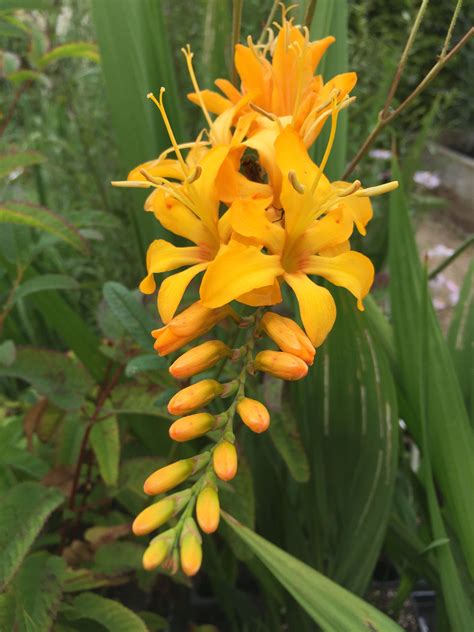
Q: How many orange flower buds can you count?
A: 13